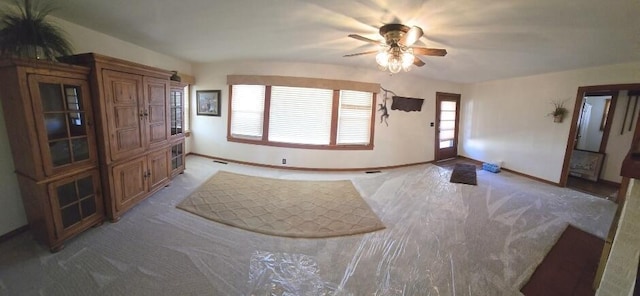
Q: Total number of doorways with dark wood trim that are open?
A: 1